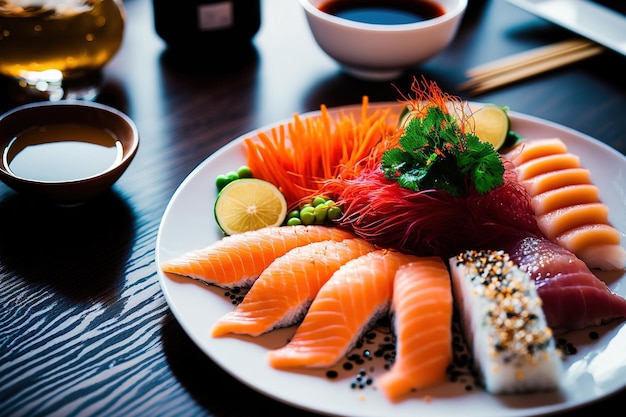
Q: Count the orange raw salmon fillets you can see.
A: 4